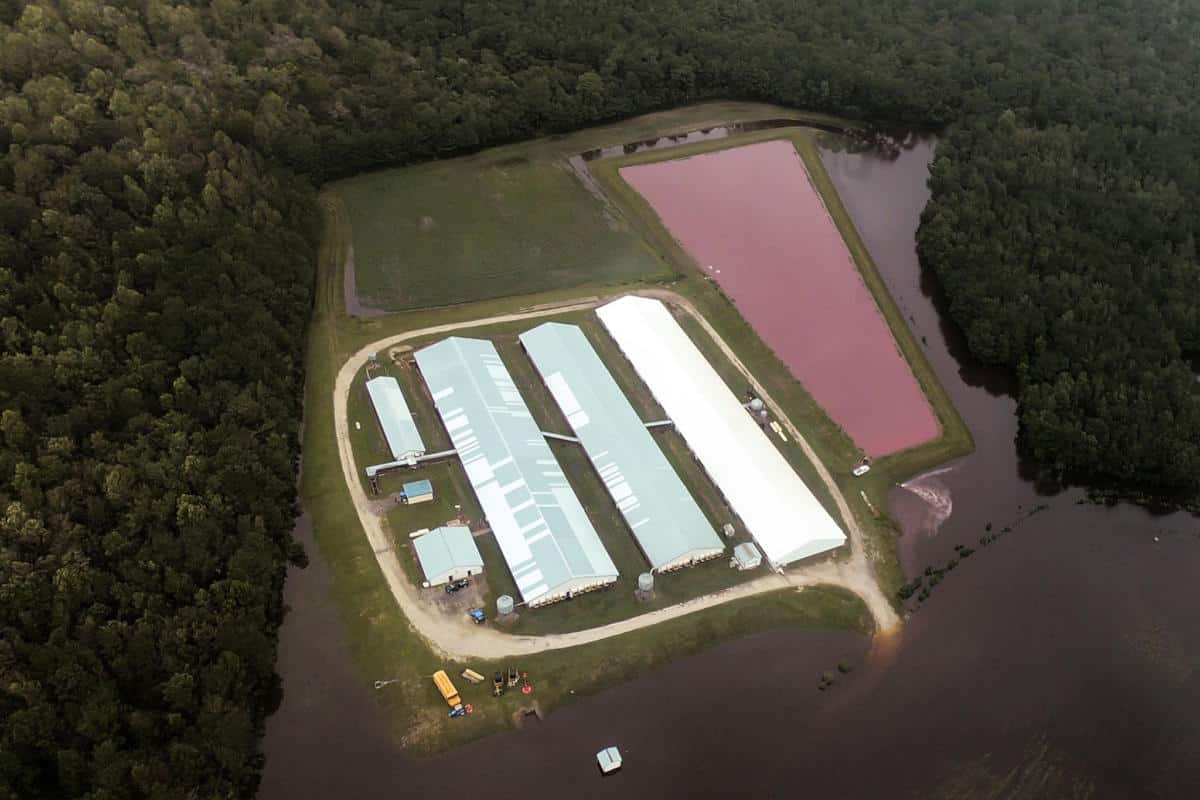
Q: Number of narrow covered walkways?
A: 3